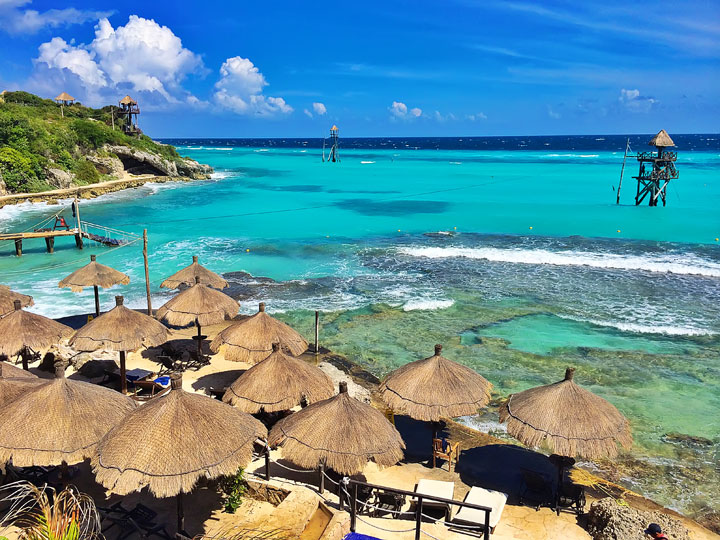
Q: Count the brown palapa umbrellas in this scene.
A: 14